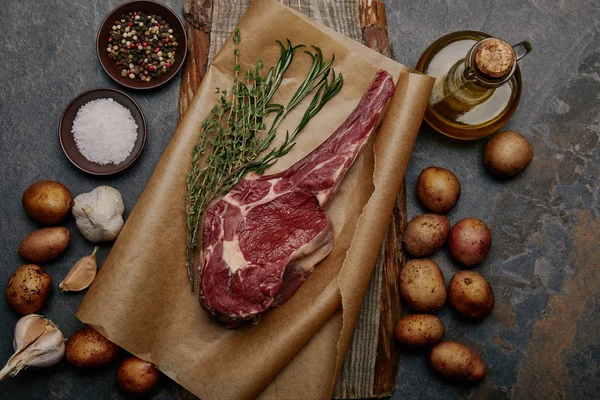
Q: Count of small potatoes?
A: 13